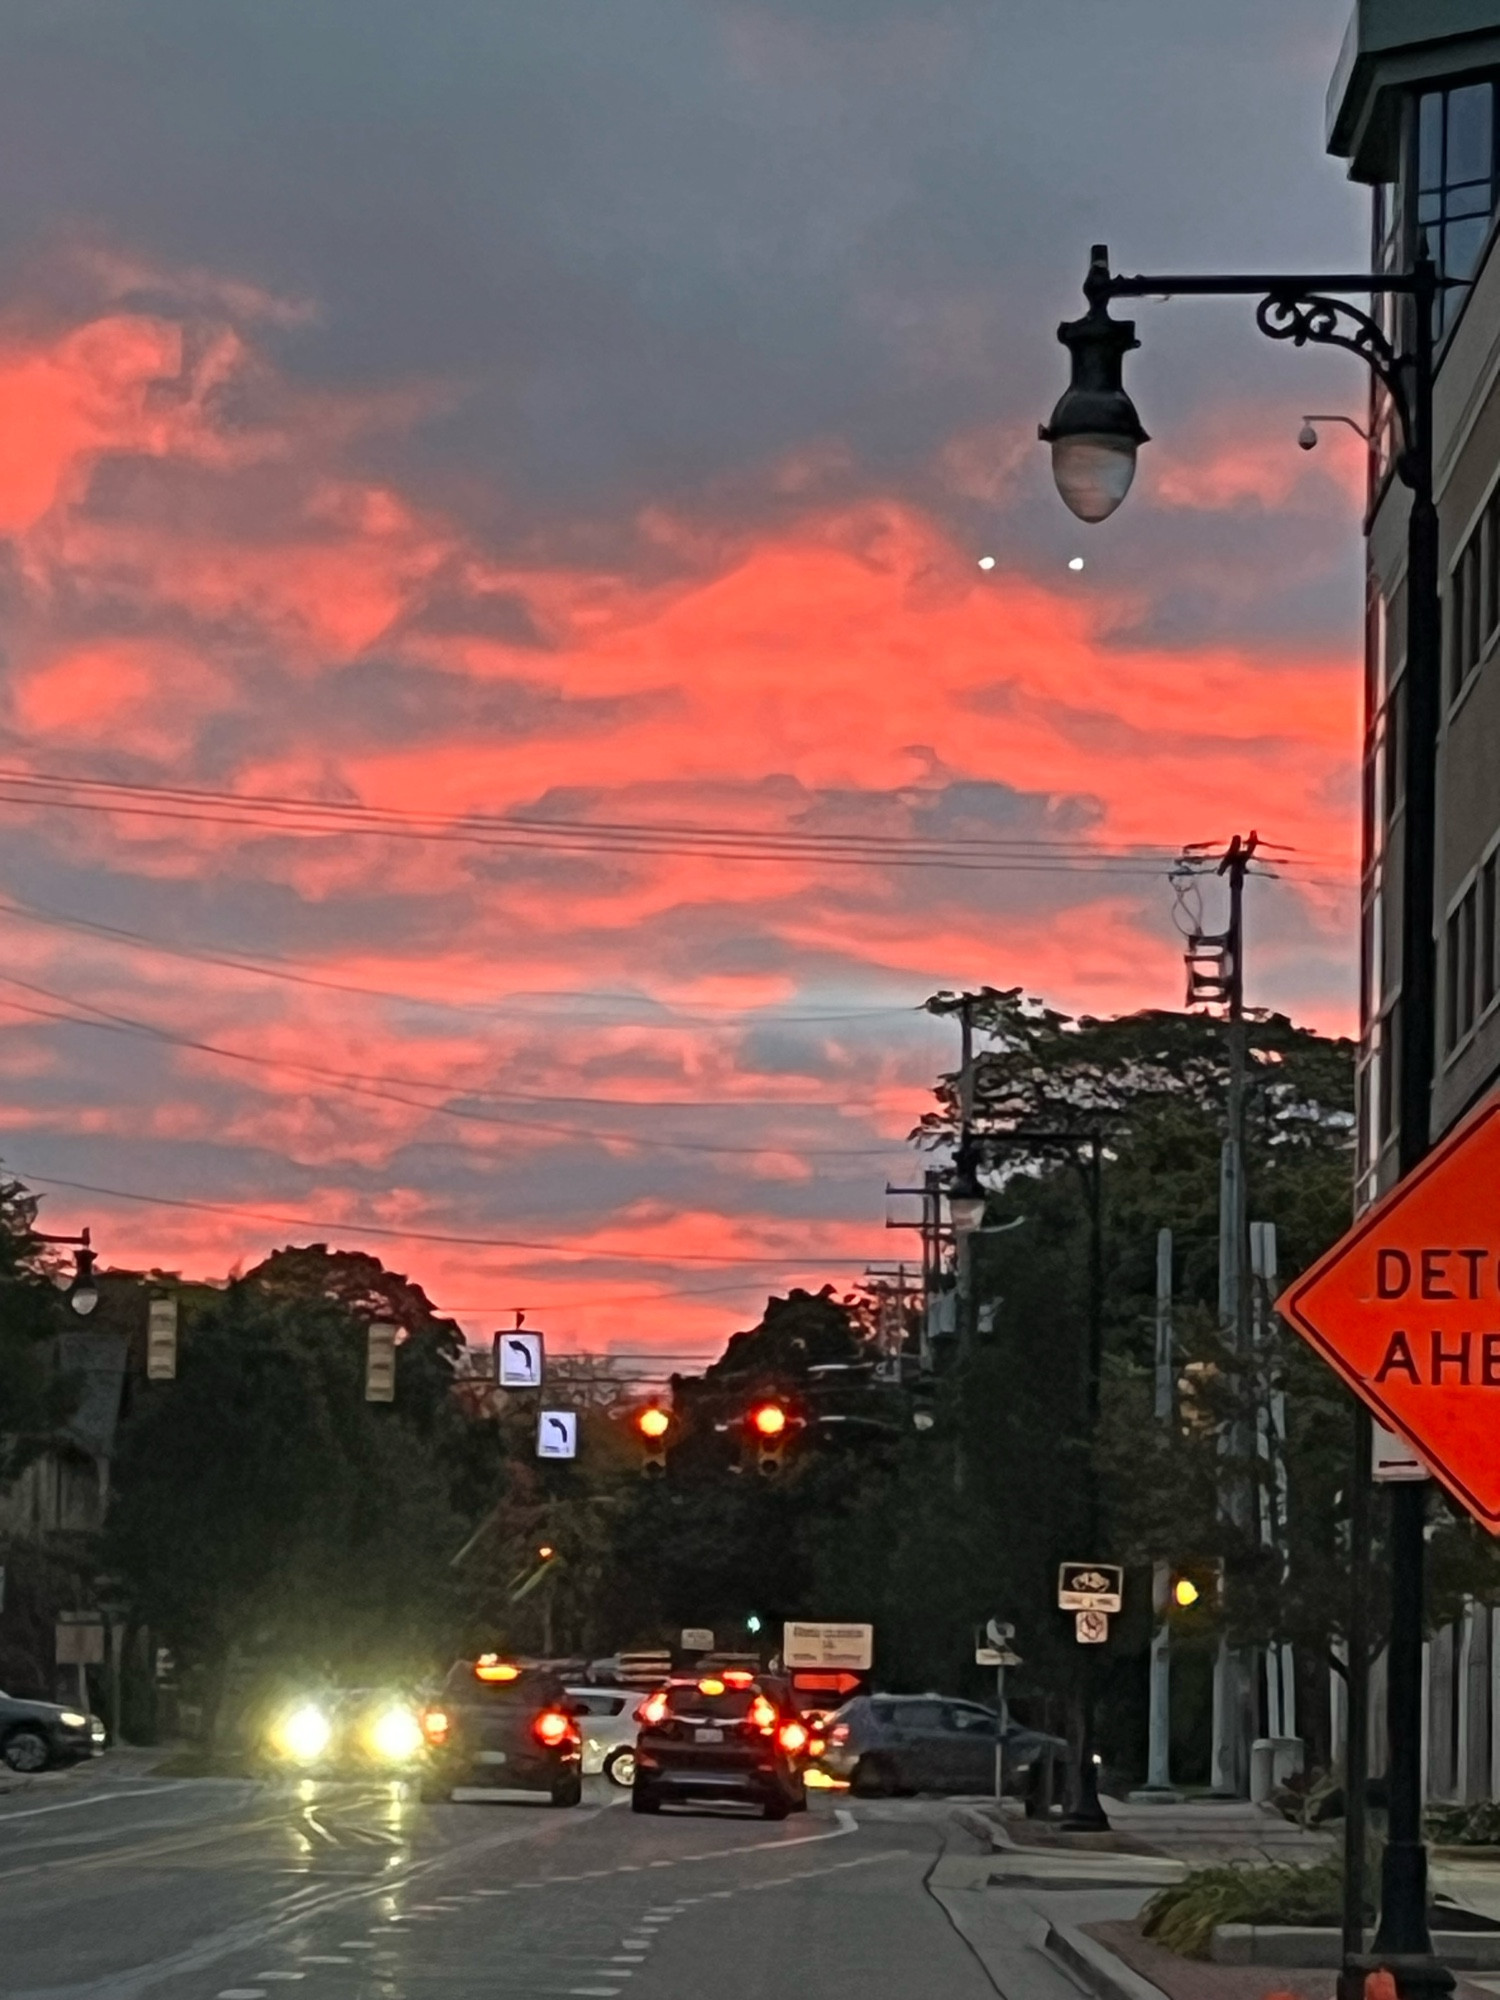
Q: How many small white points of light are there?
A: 2